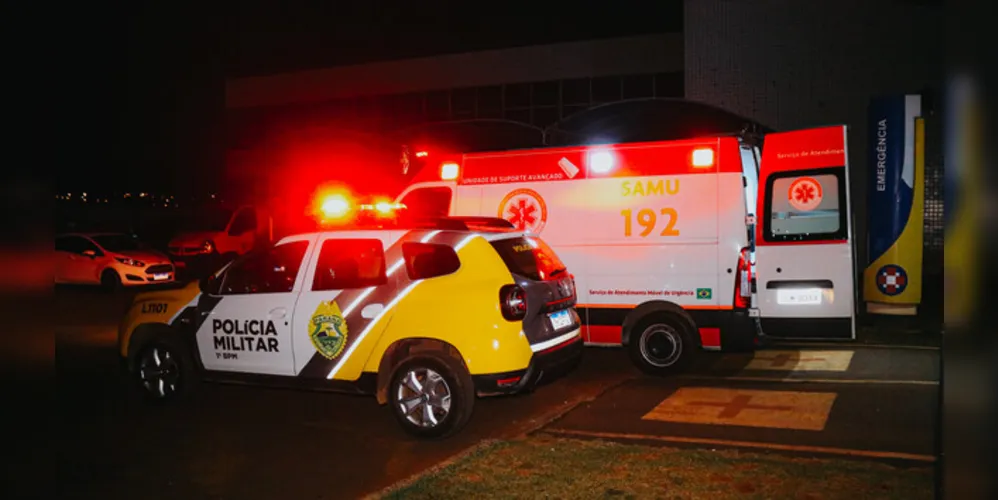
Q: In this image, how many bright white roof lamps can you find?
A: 3